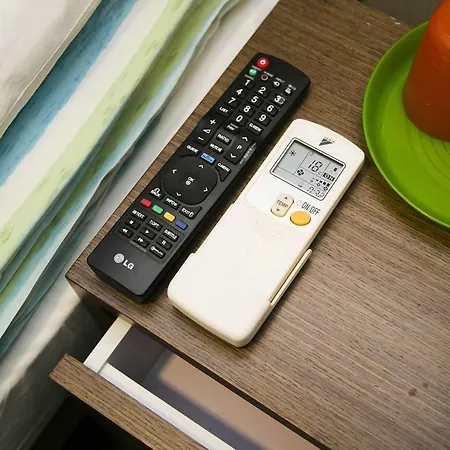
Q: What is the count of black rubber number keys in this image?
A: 10